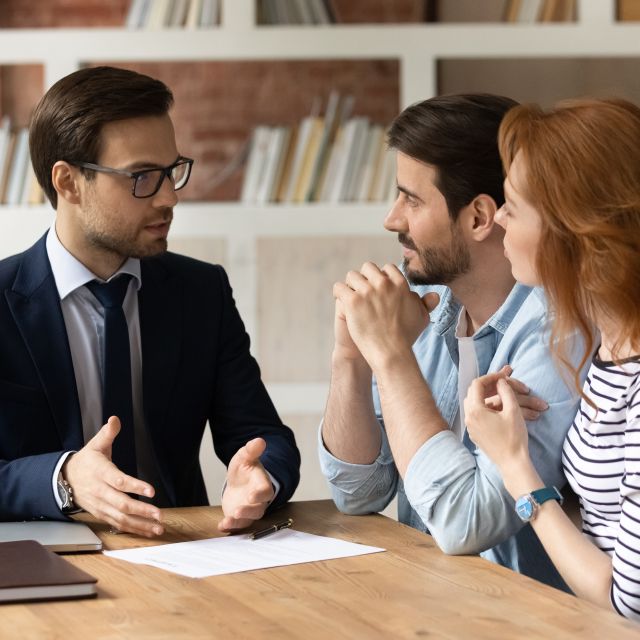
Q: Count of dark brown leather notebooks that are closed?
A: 1